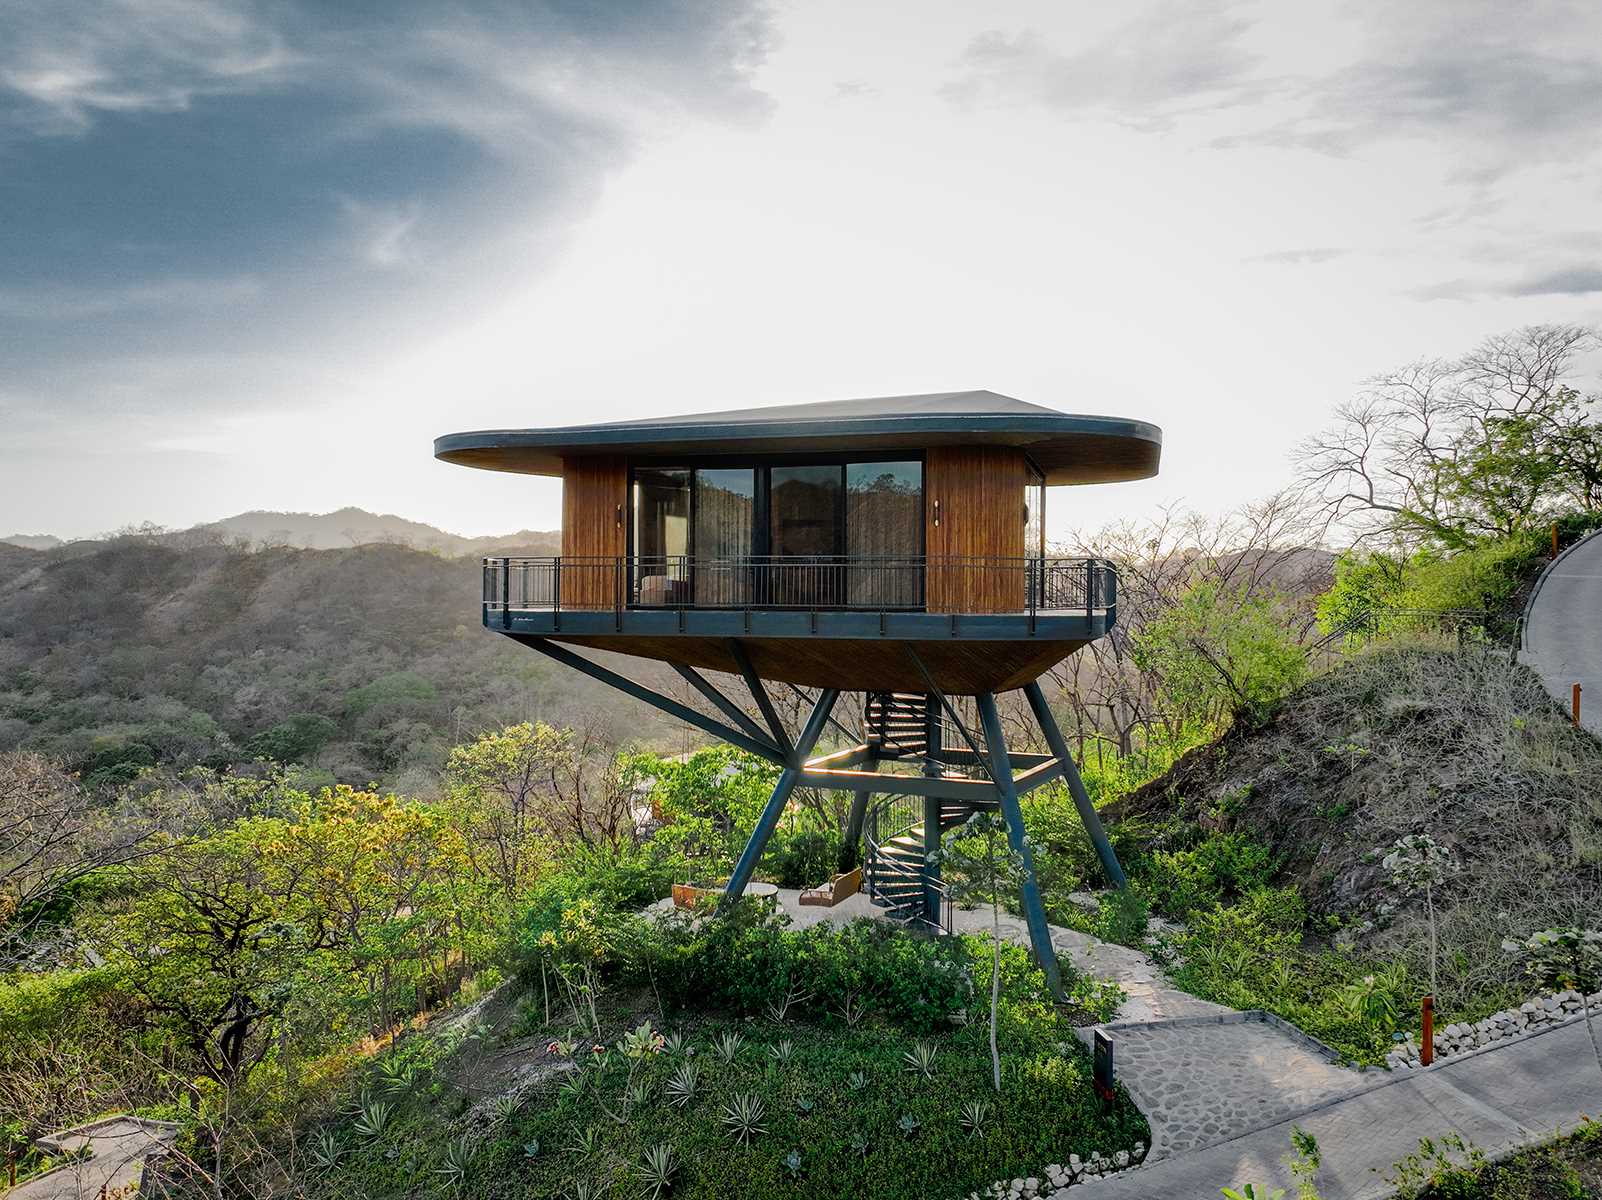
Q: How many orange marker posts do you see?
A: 3